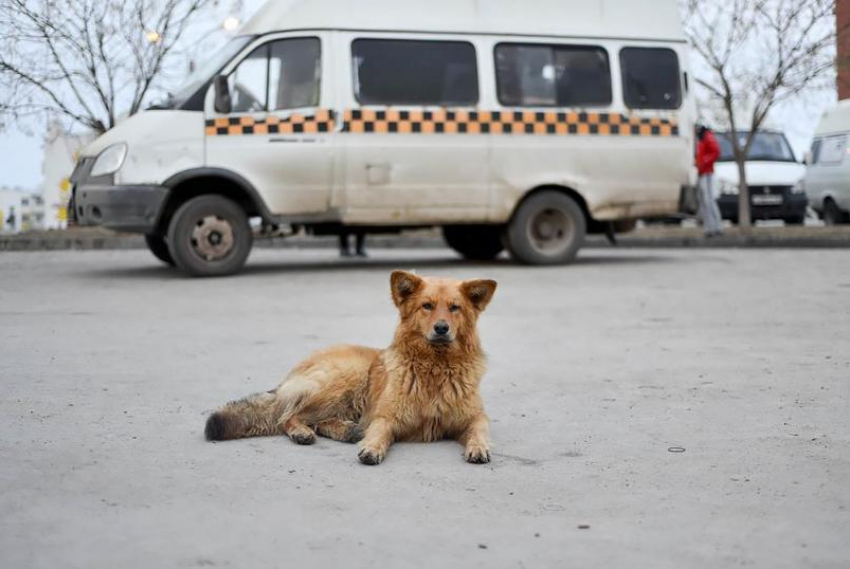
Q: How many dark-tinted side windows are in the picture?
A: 3